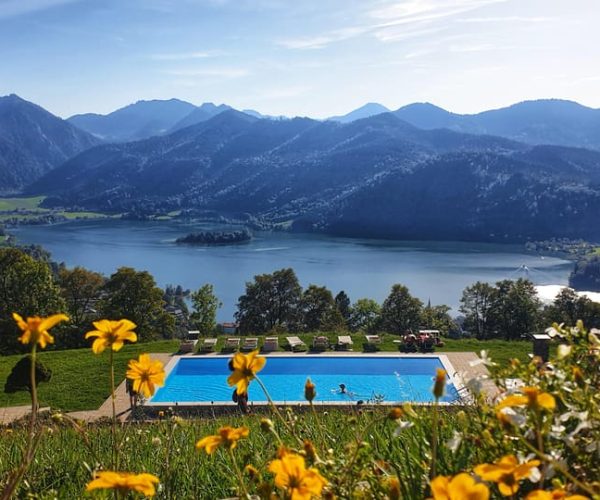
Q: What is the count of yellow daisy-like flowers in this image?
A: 11